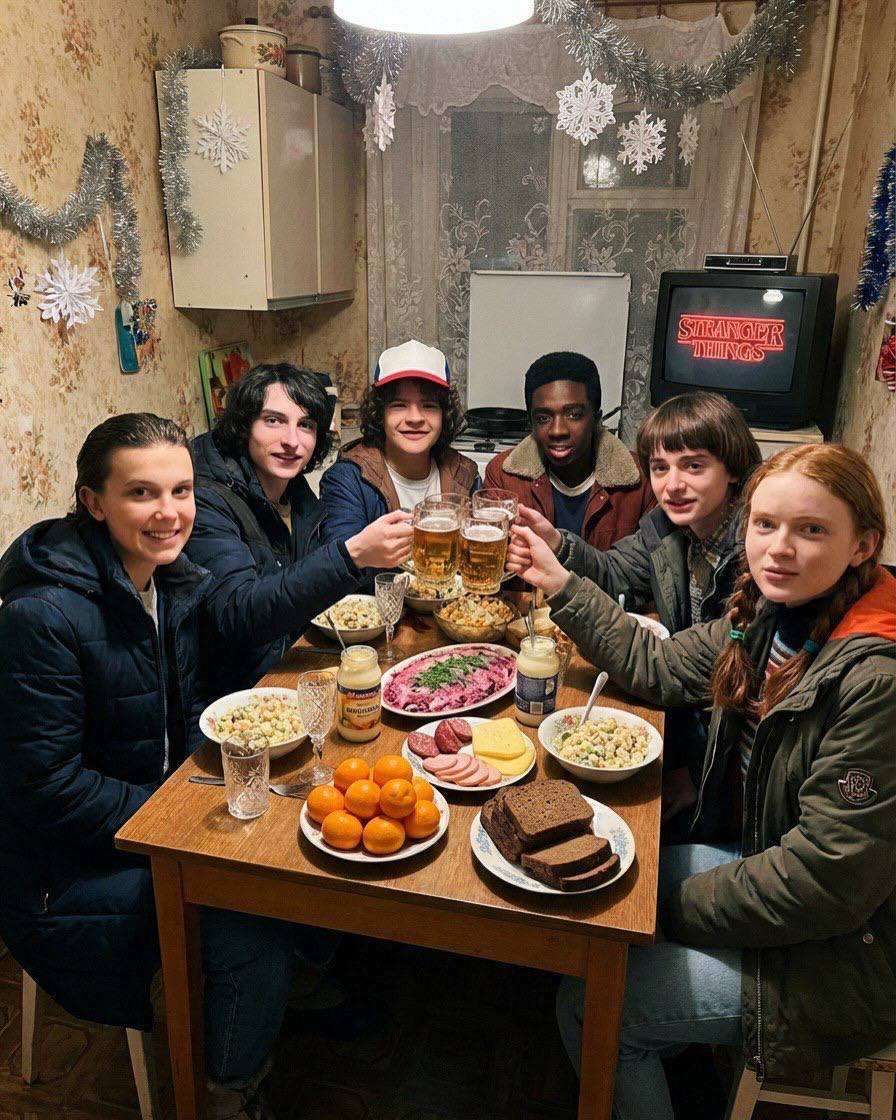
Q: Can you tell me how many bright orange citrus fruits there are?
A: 9